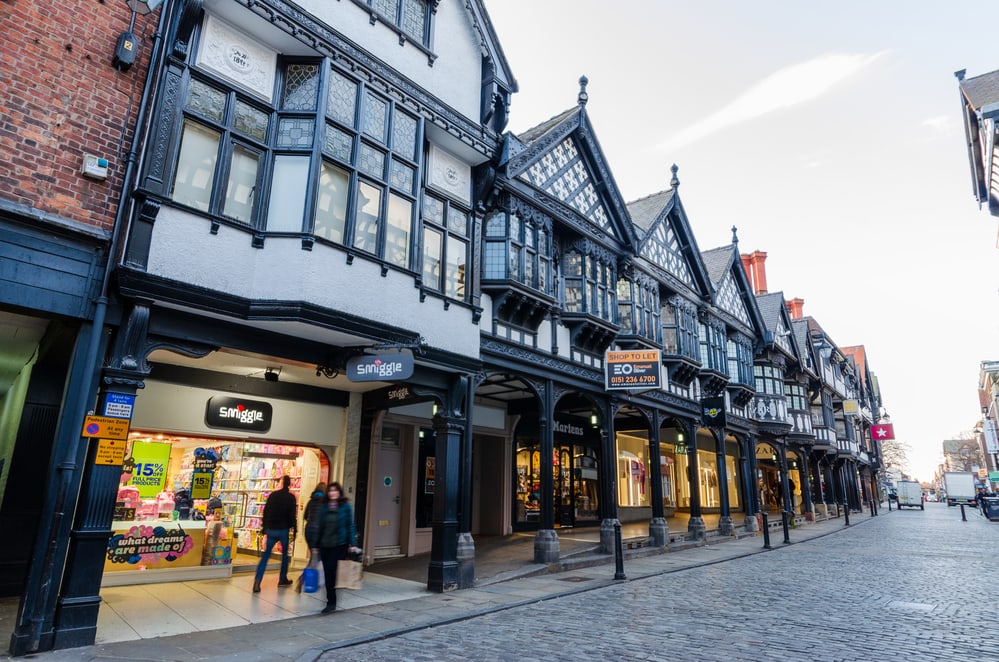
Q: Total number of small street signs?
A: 3